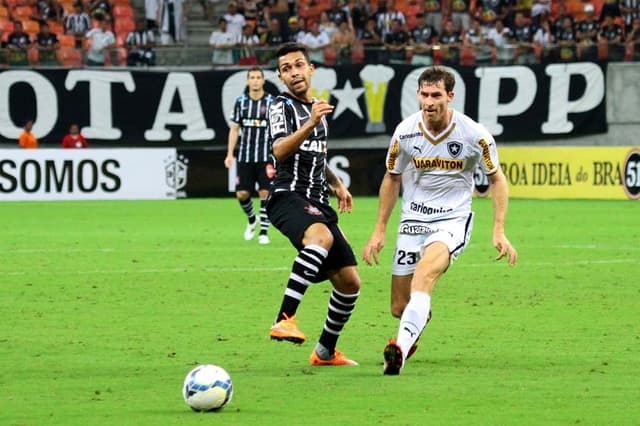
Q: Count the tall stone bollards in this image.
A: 0